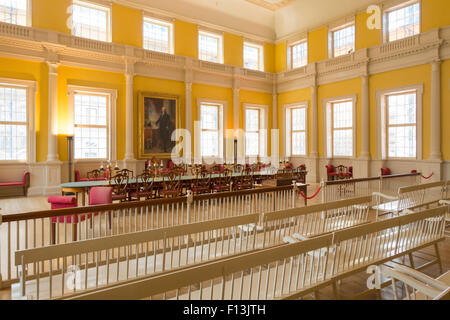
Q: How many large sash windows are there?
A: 7